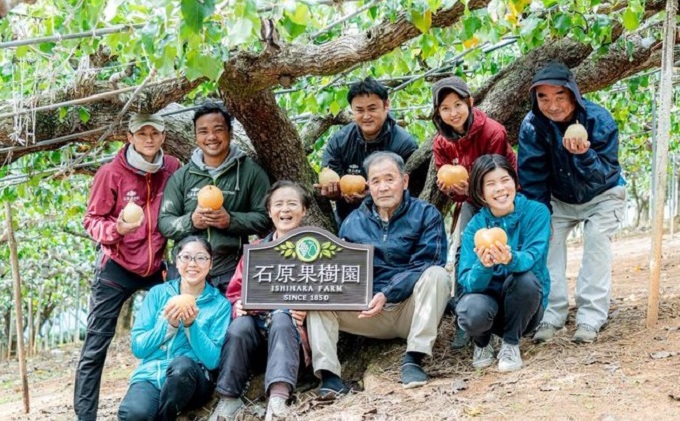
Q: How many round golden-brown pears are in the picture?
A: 5